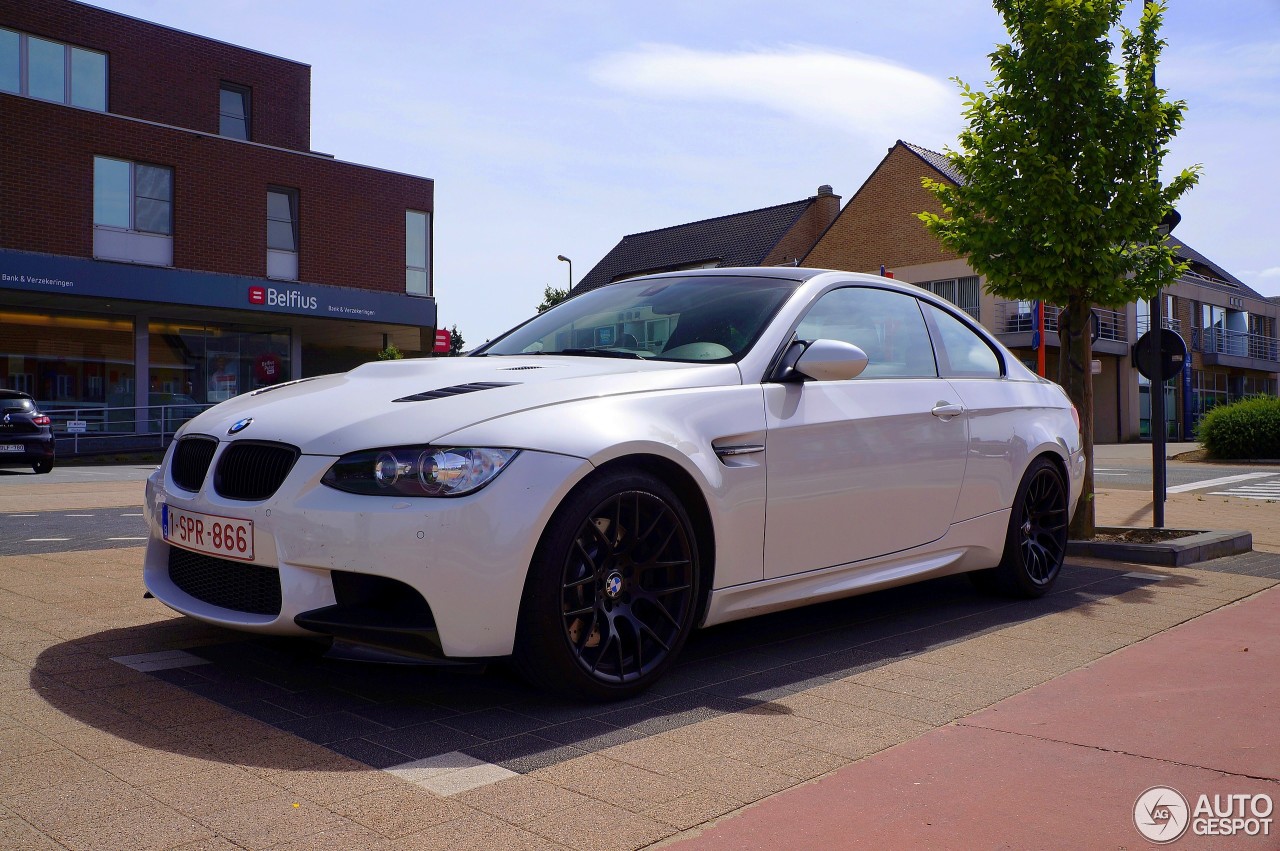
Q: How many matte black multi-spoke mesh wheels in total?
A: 2